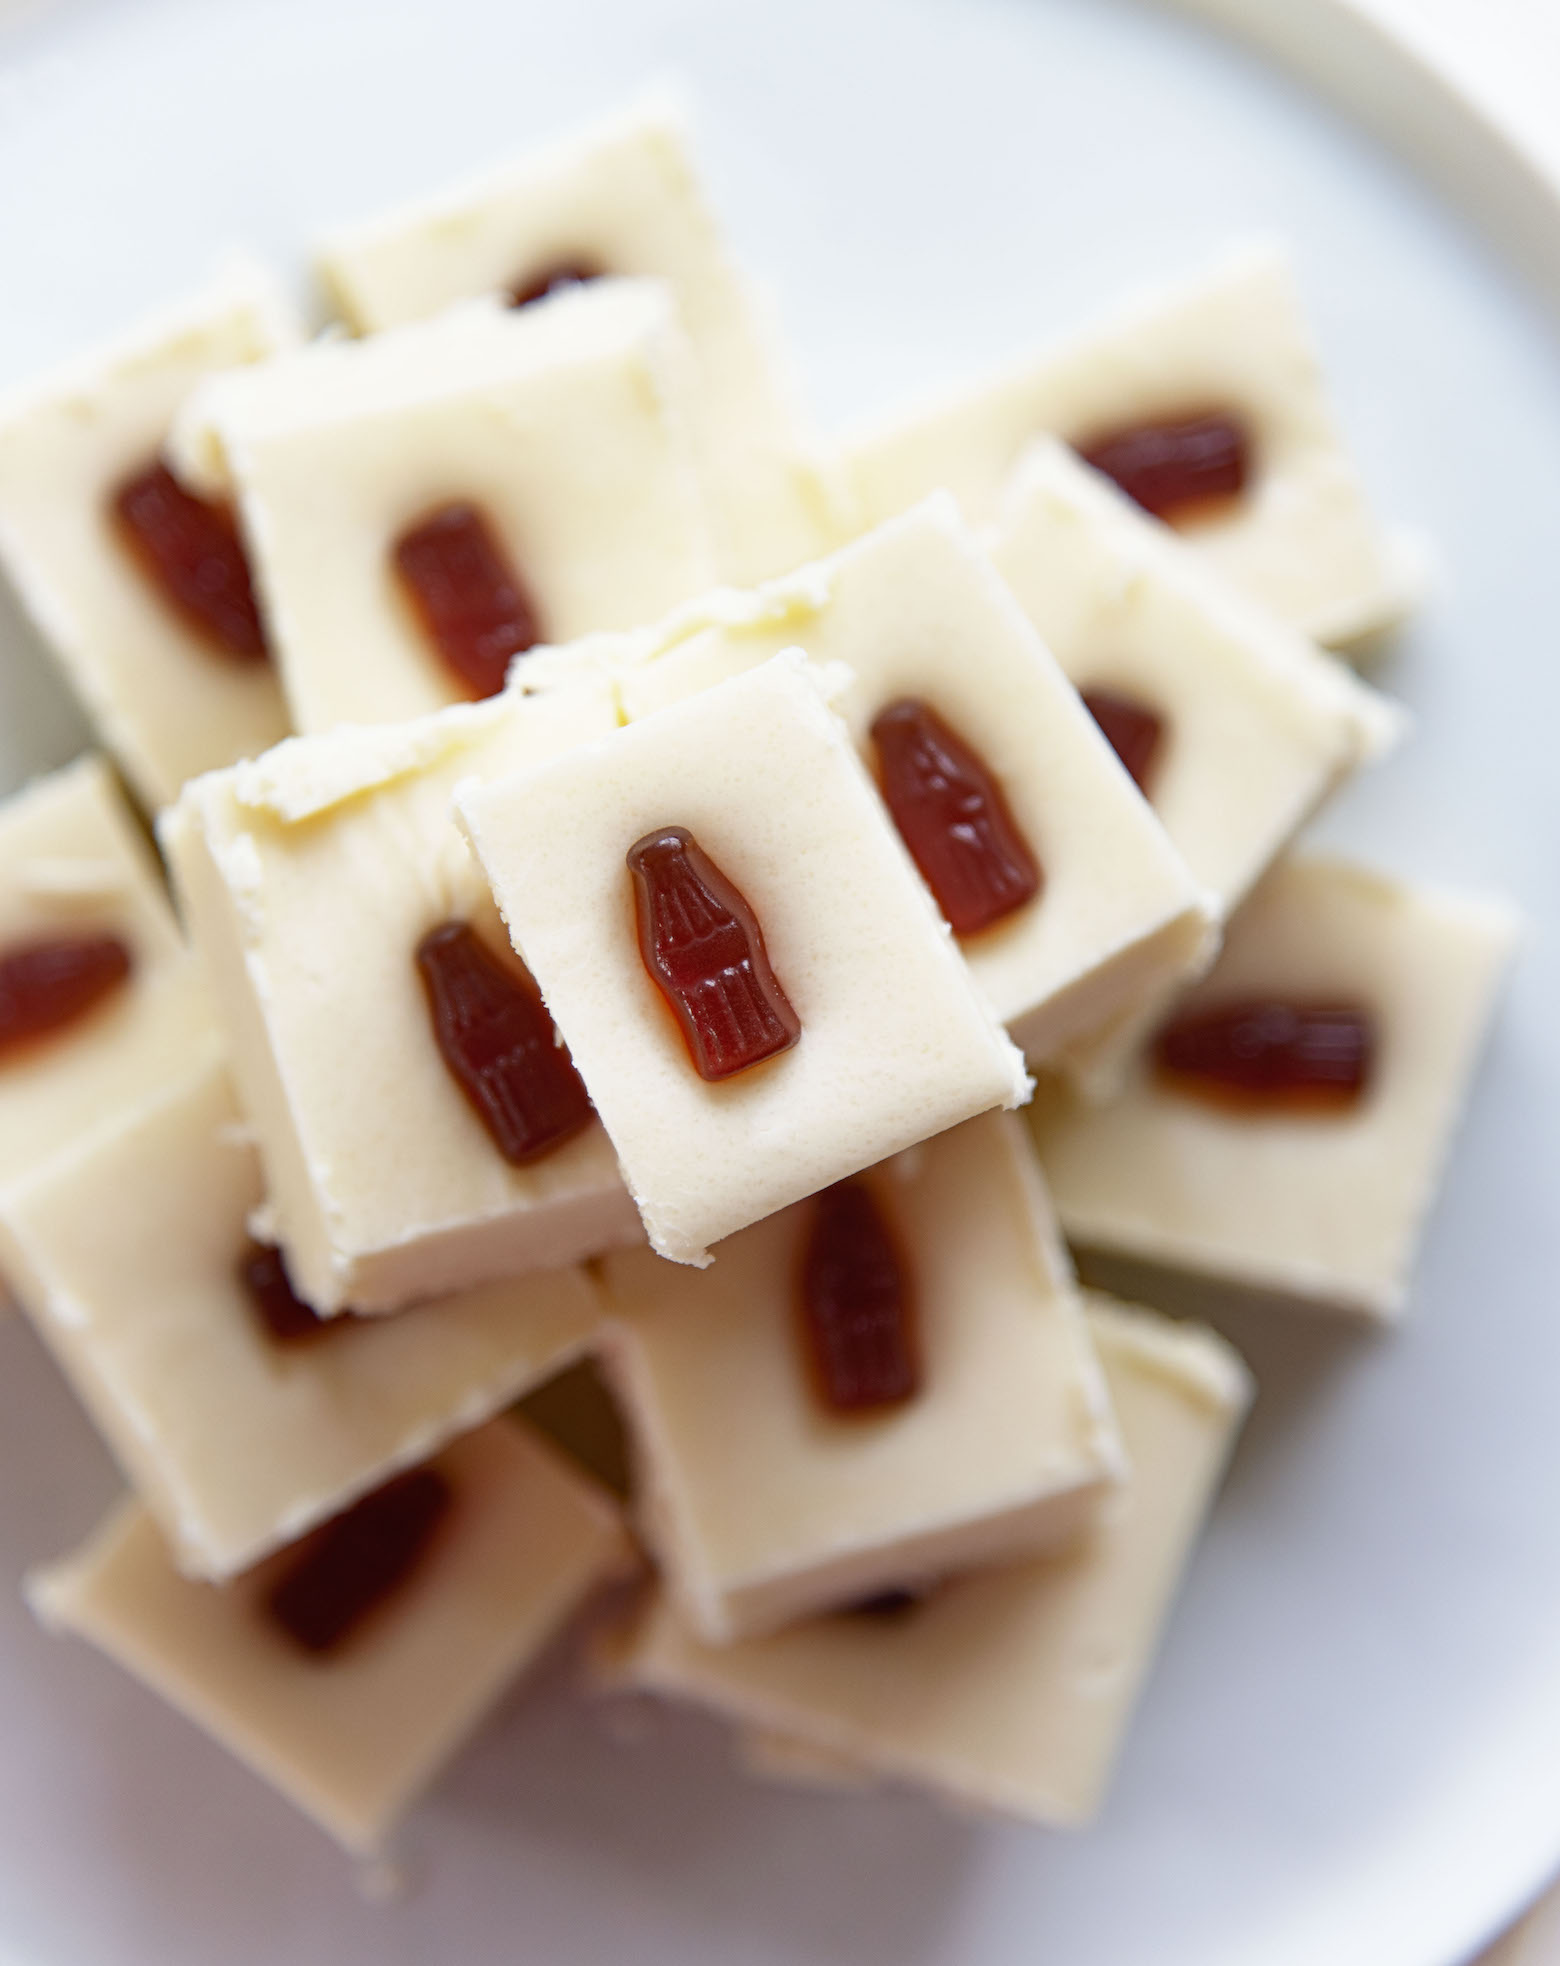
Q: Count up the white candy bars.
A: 14